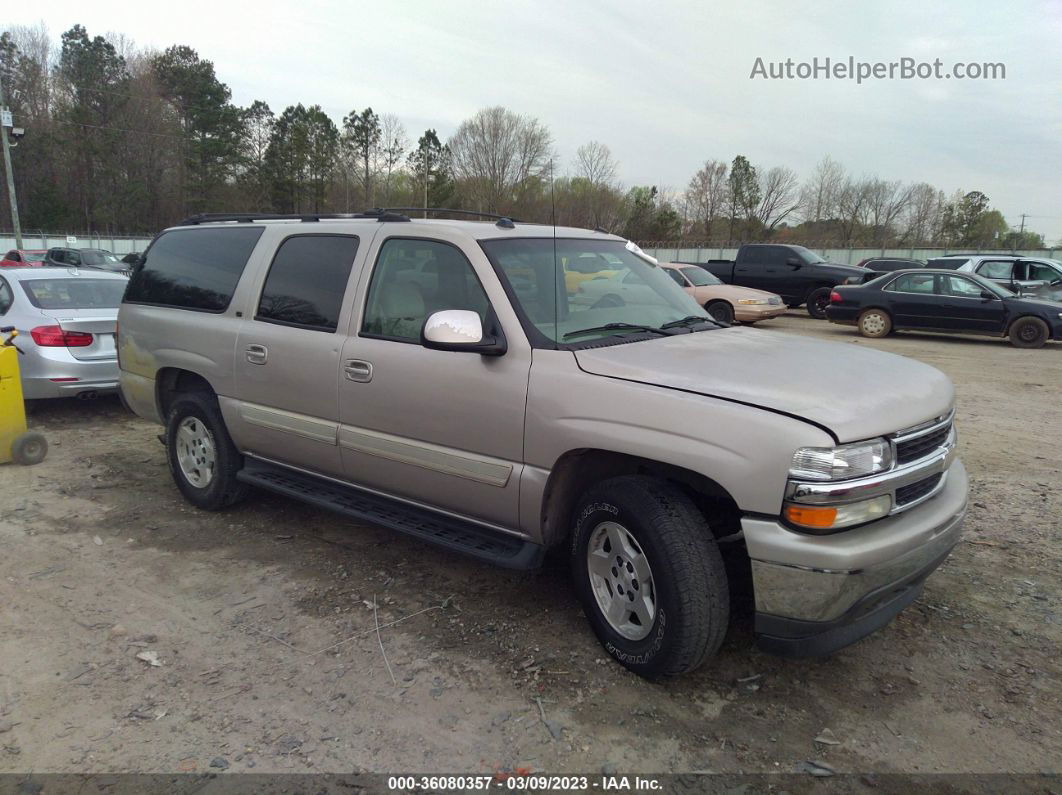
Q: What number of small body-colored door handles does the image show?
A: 2